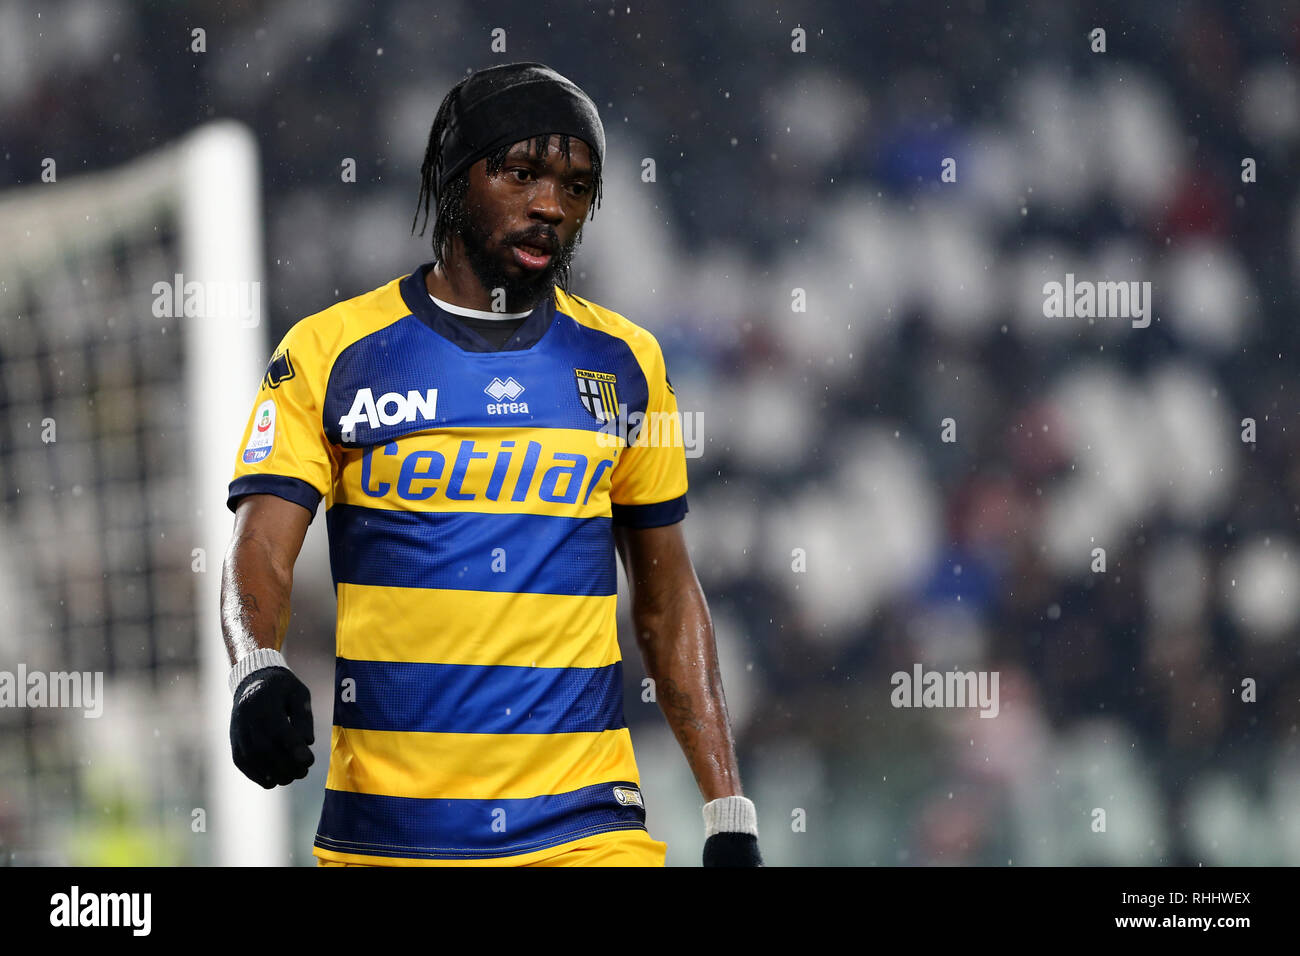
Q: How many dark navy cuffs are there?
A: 2